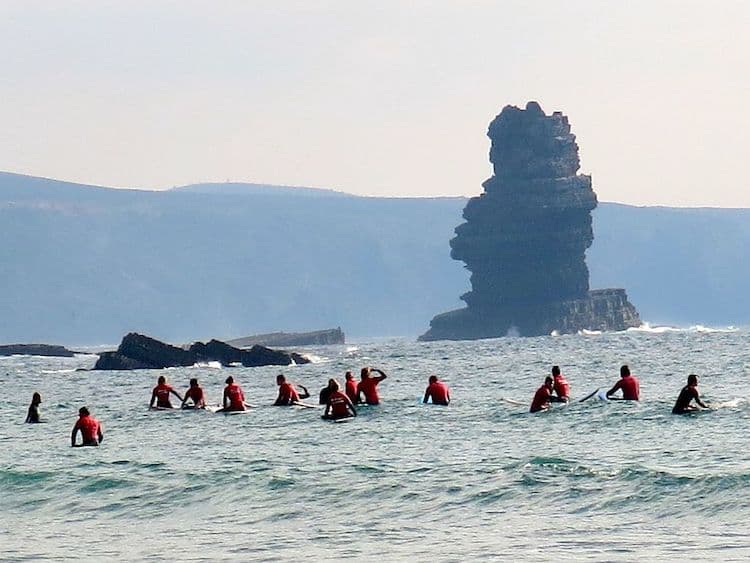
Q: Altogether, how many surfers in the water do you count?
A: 15